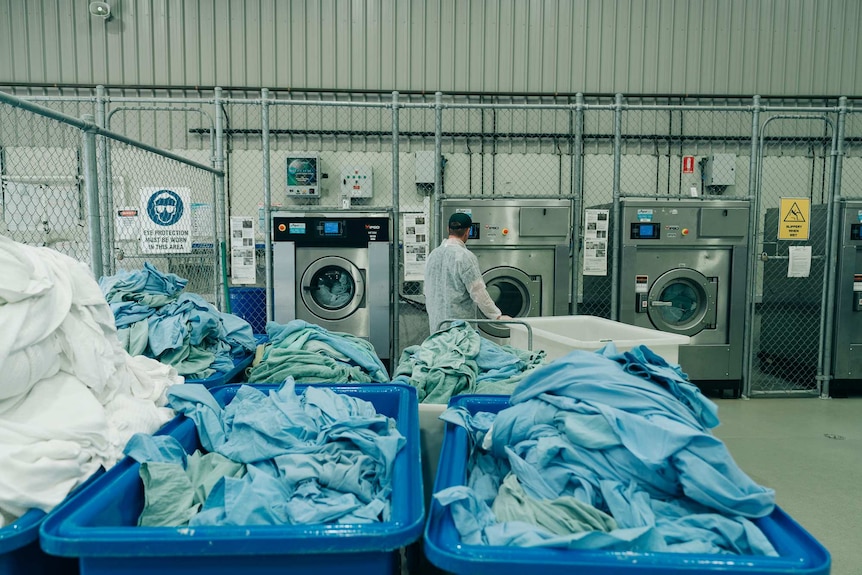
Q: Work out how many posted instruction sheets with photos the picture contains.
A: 3